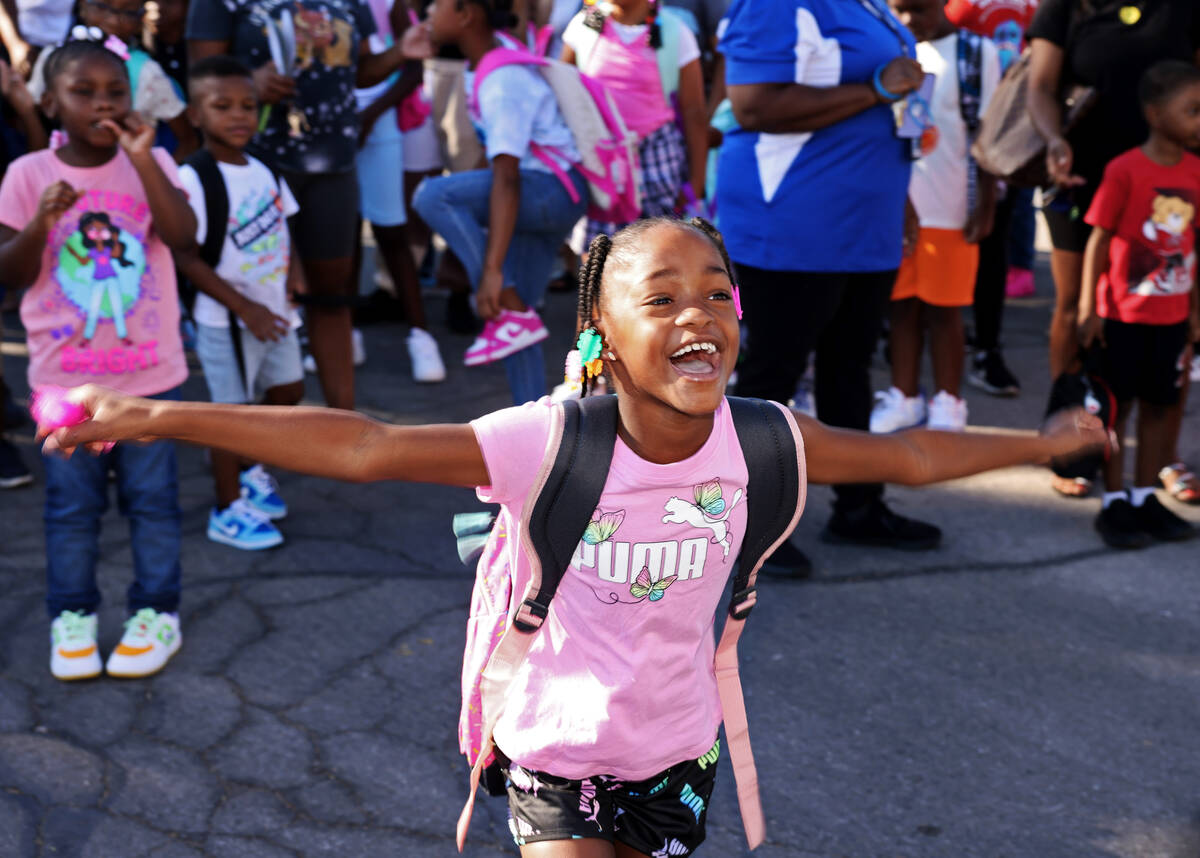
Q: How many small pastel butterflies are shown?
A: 3